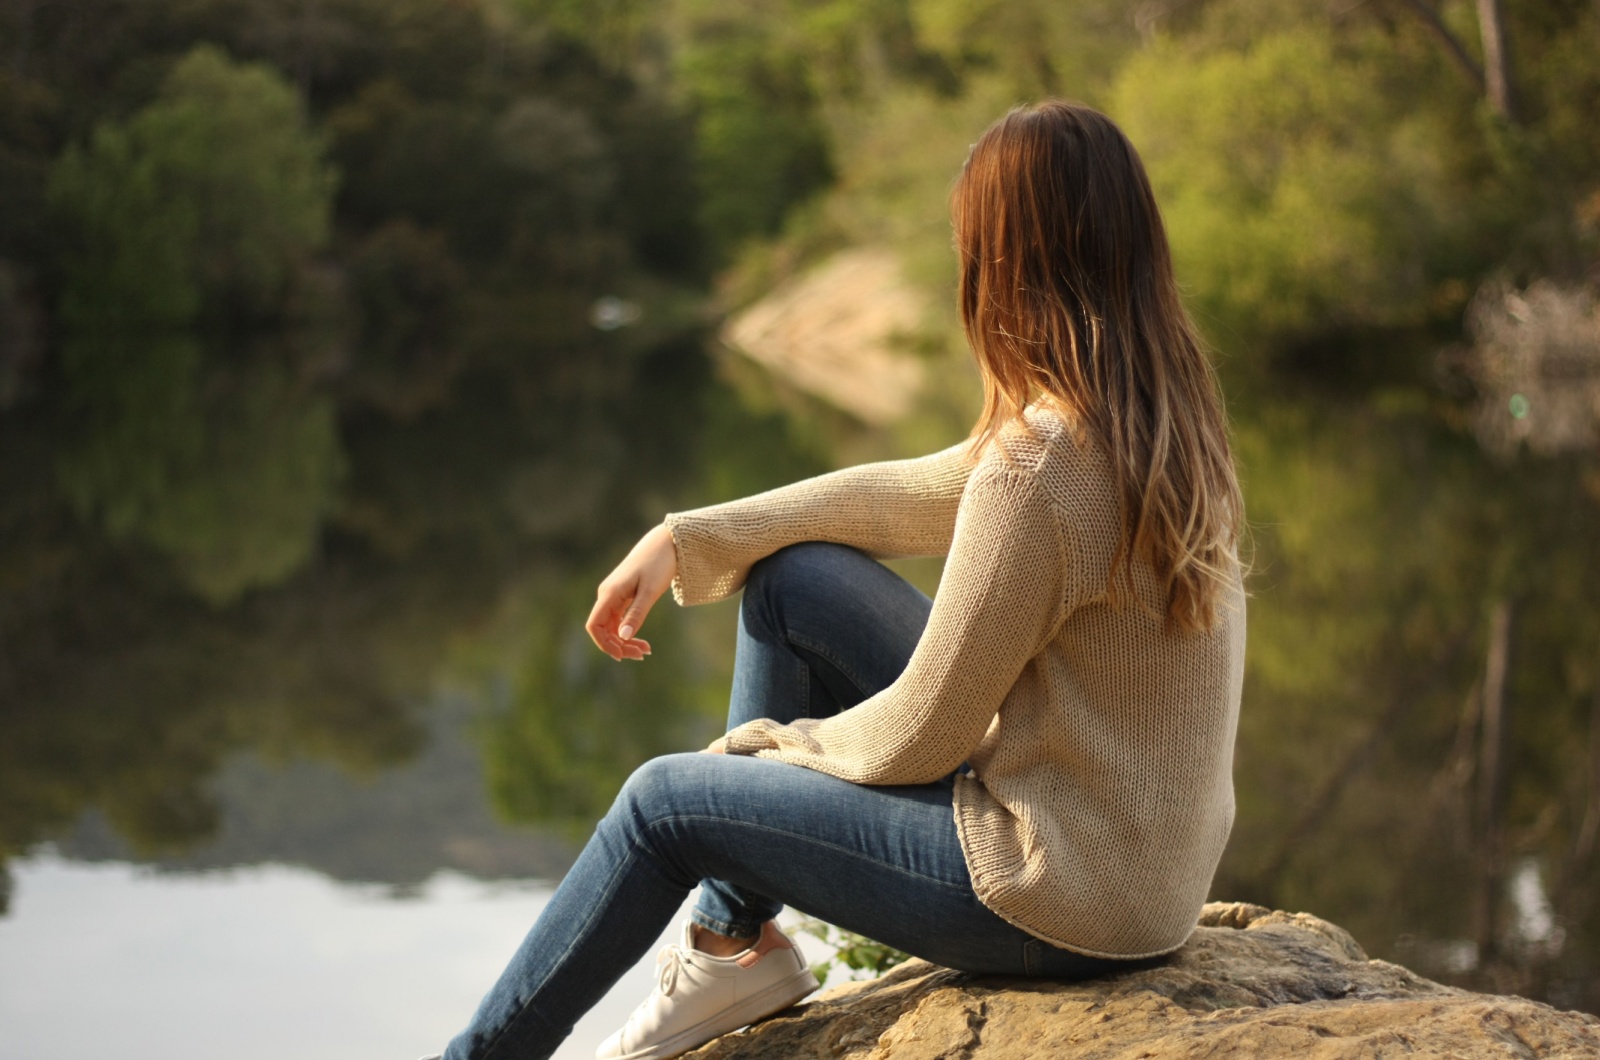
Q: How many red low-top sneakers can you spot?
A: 0